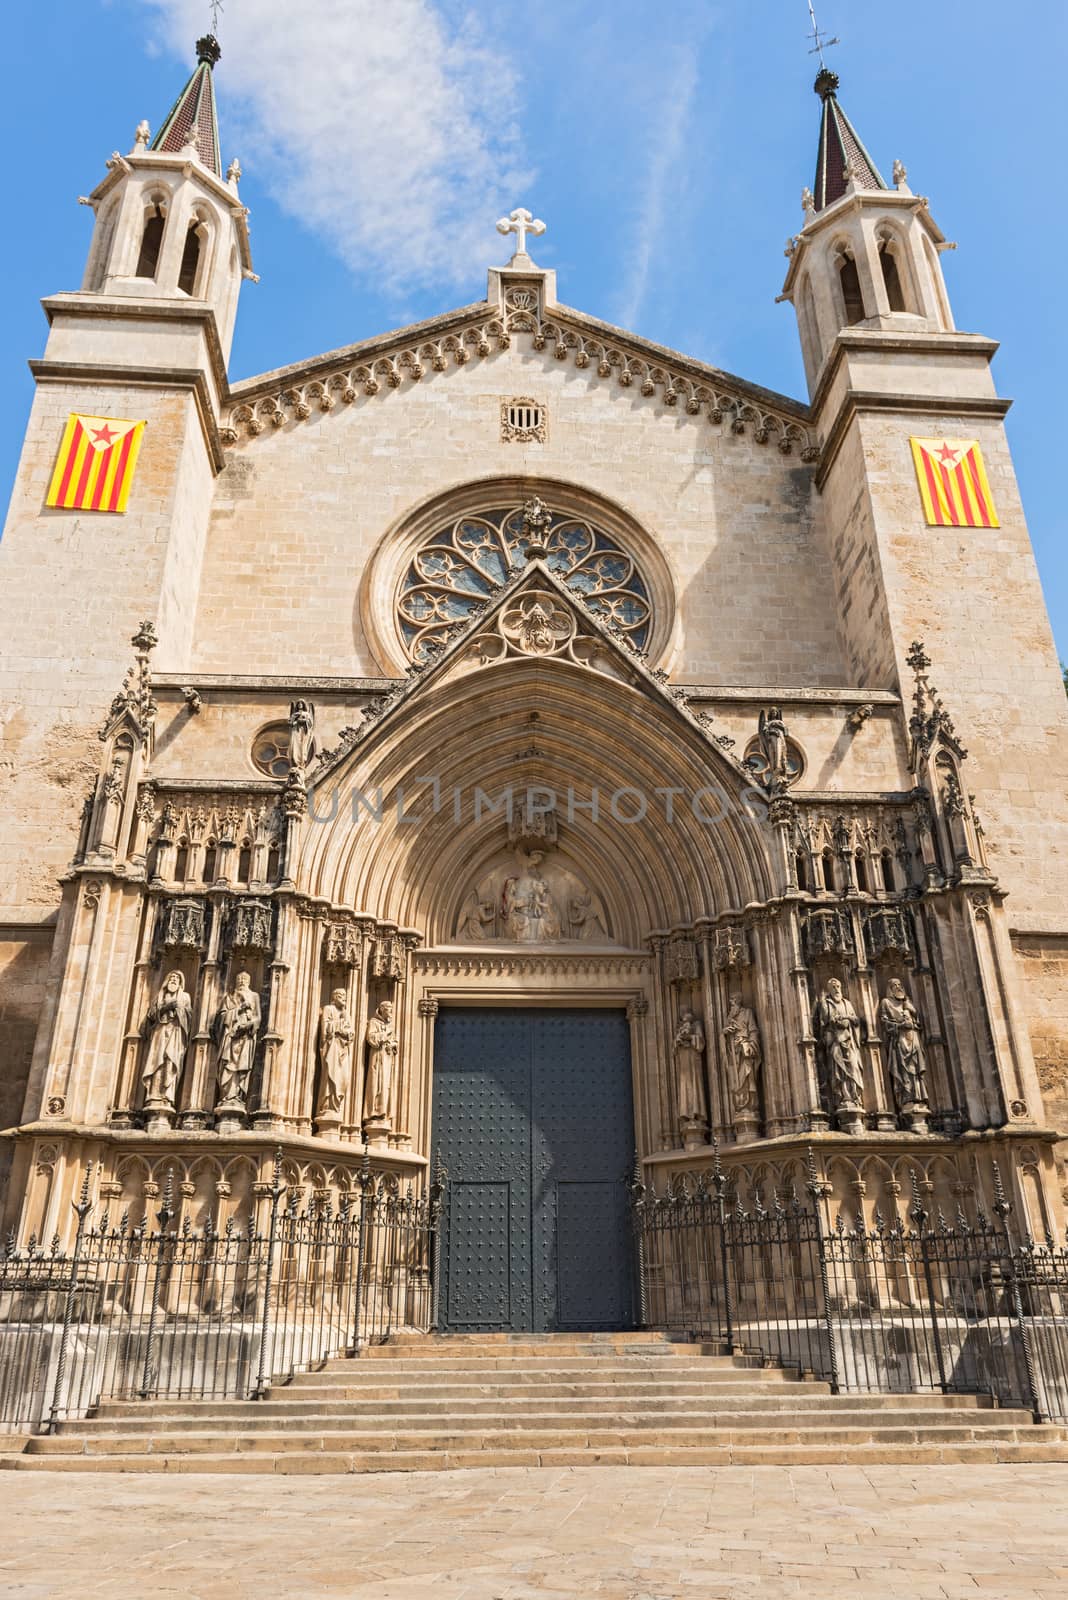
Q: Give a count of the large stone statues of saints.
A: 8